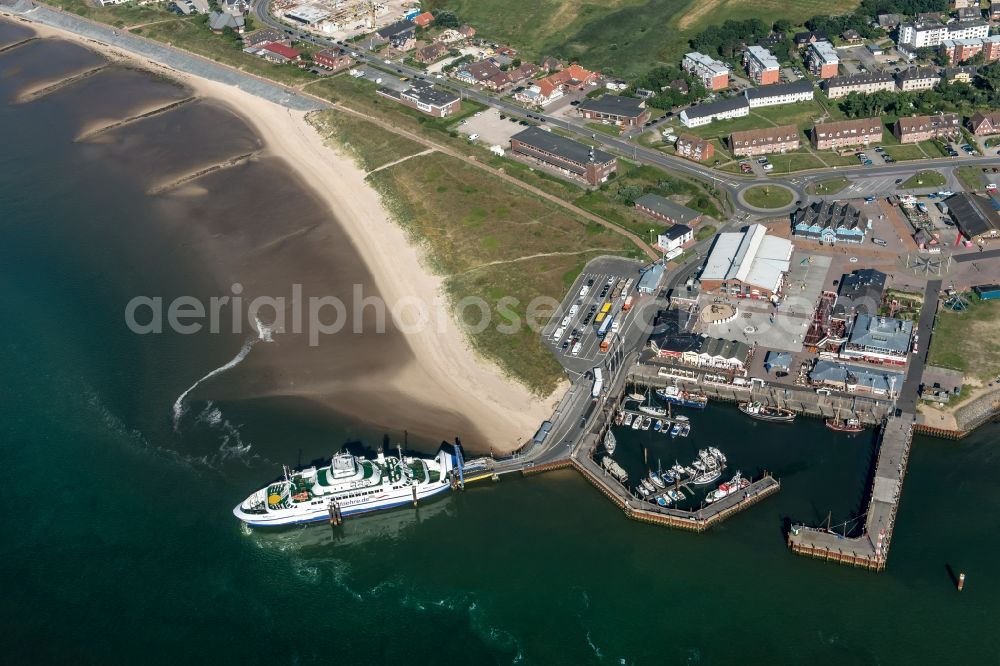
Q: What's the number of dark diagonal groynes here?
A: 4